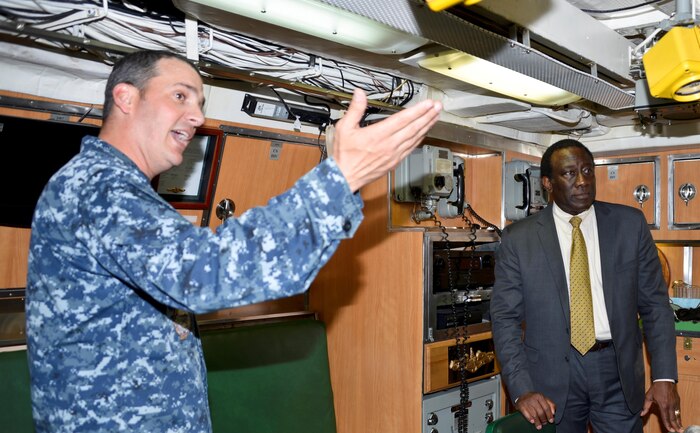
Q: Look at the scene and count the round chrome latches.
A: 3